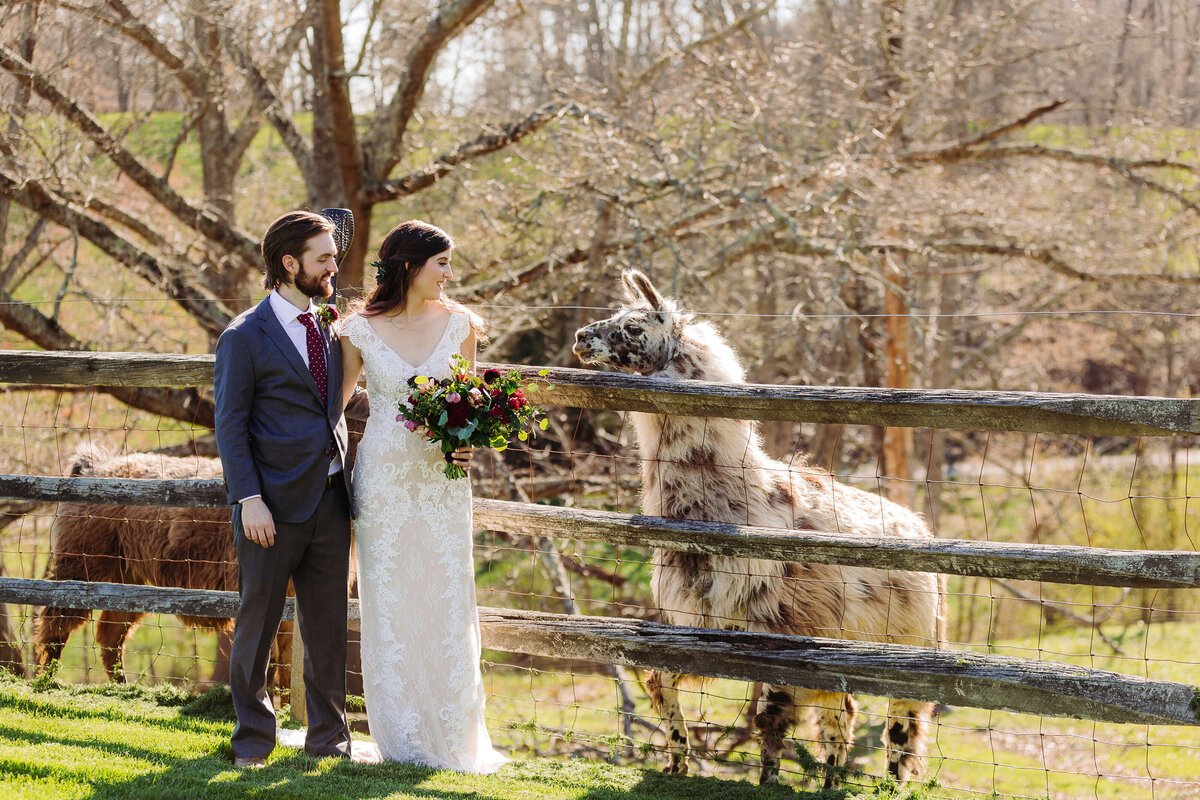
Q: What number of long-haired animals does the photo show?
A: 2